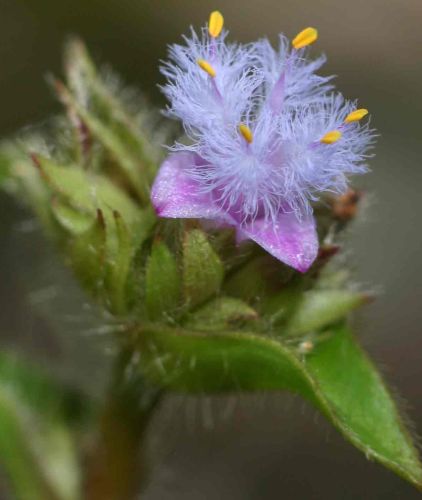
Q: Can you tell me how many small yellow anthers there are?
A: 6